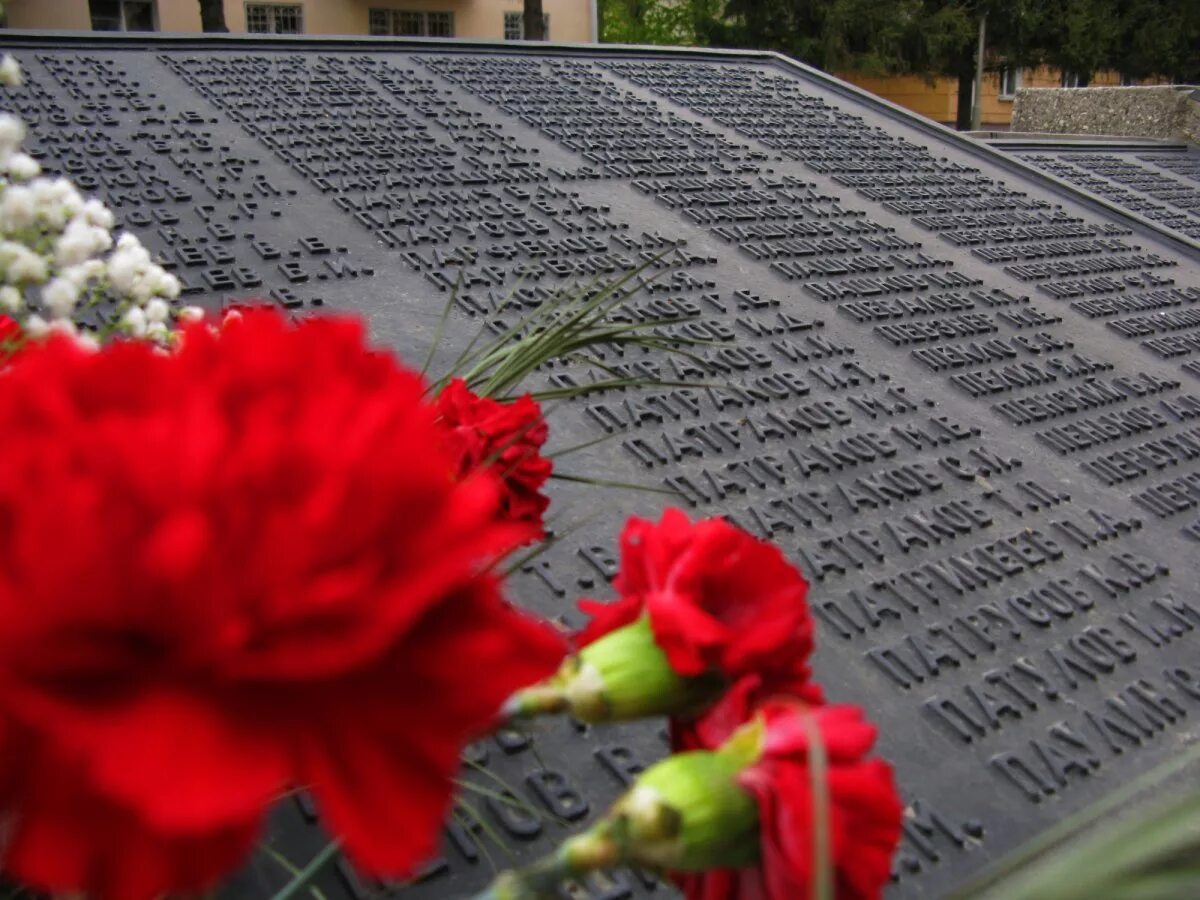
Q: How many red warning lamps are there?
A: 0